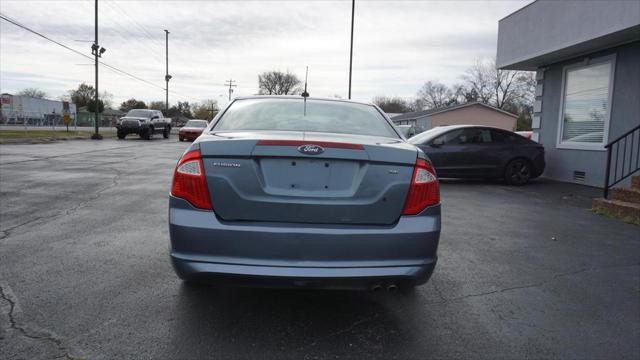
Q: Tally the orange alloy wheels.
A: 0